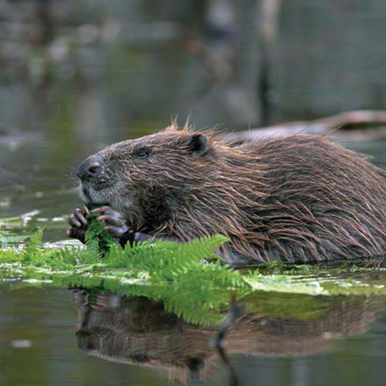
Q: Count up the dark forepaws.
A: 2